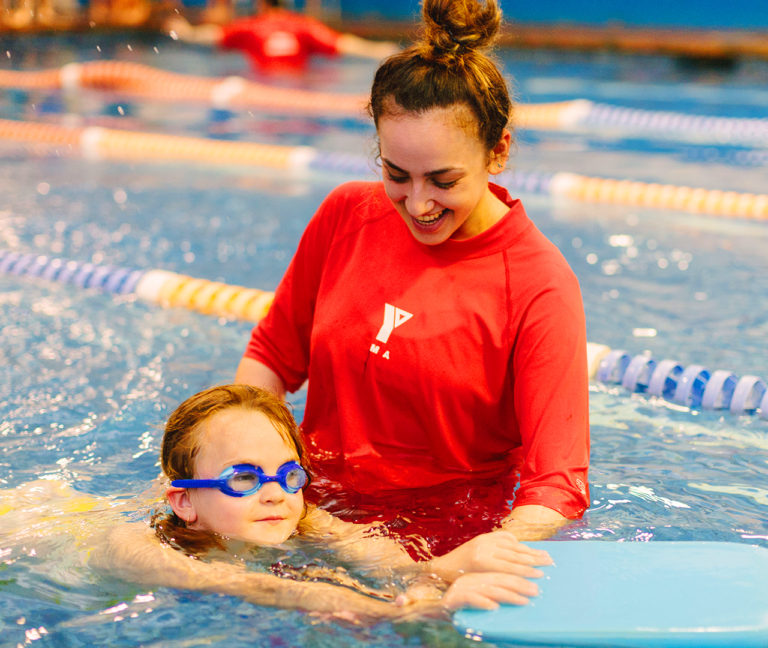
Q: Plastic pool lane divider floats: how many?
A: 3